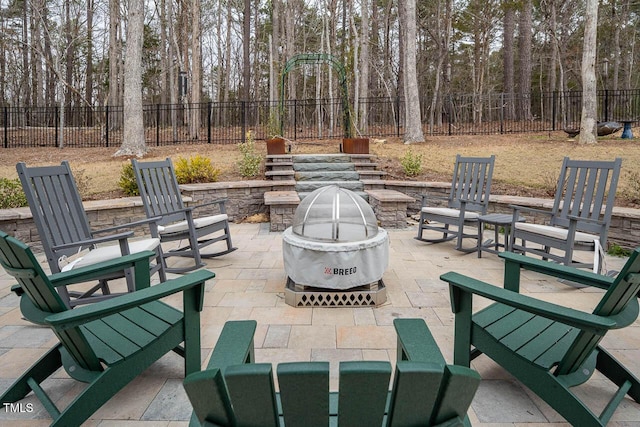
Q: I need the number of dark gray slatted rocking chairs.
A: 4